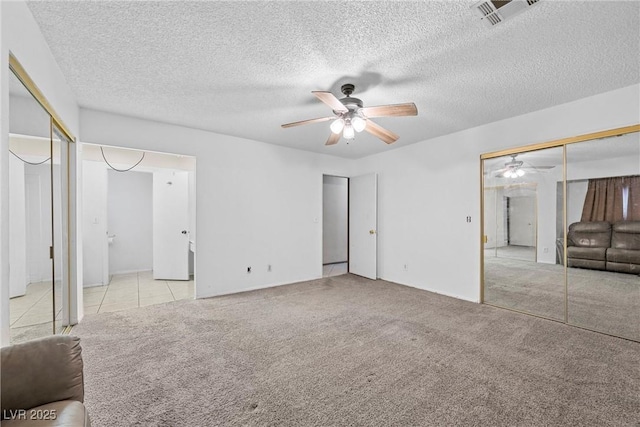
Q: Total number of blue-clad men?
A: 0